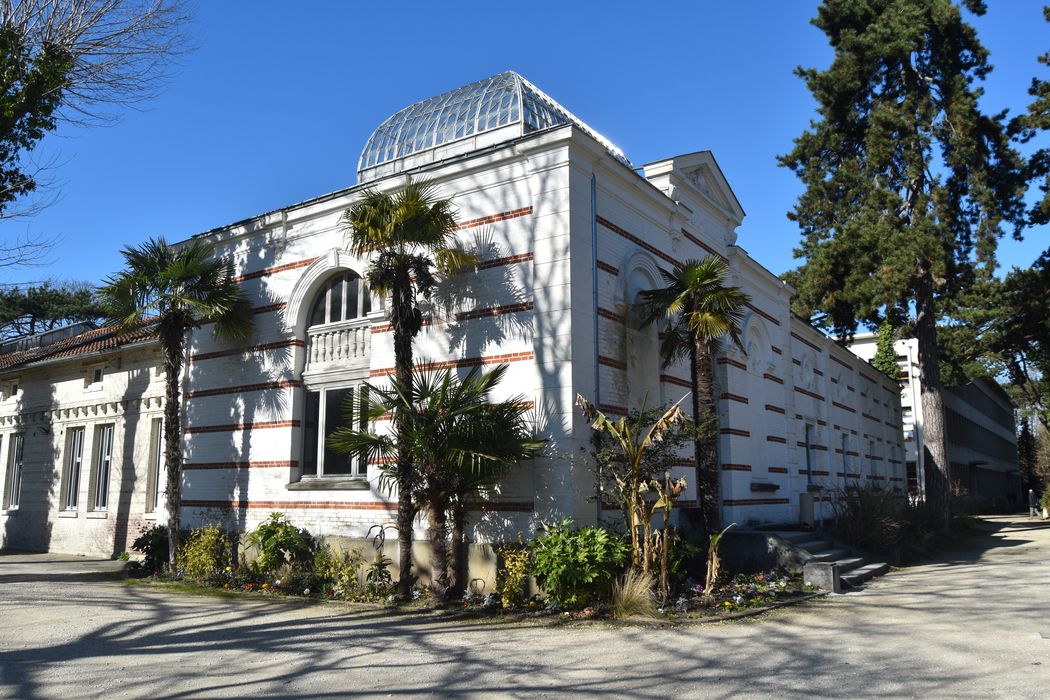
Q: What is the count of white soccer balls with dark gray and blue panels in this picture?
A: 0